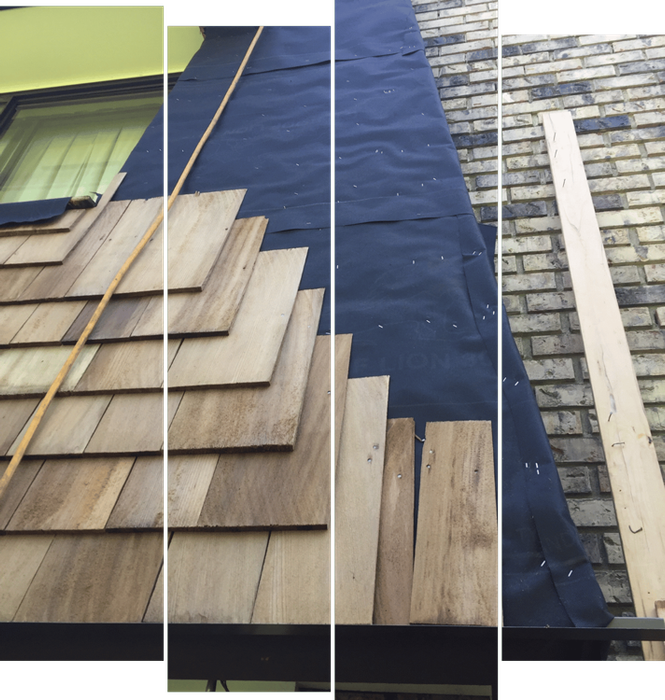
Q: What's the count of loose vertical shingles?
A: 3